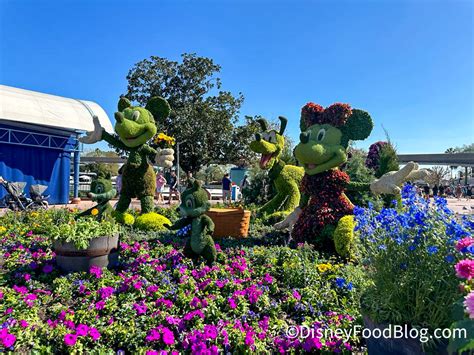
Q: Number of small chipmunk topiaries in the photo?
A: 2